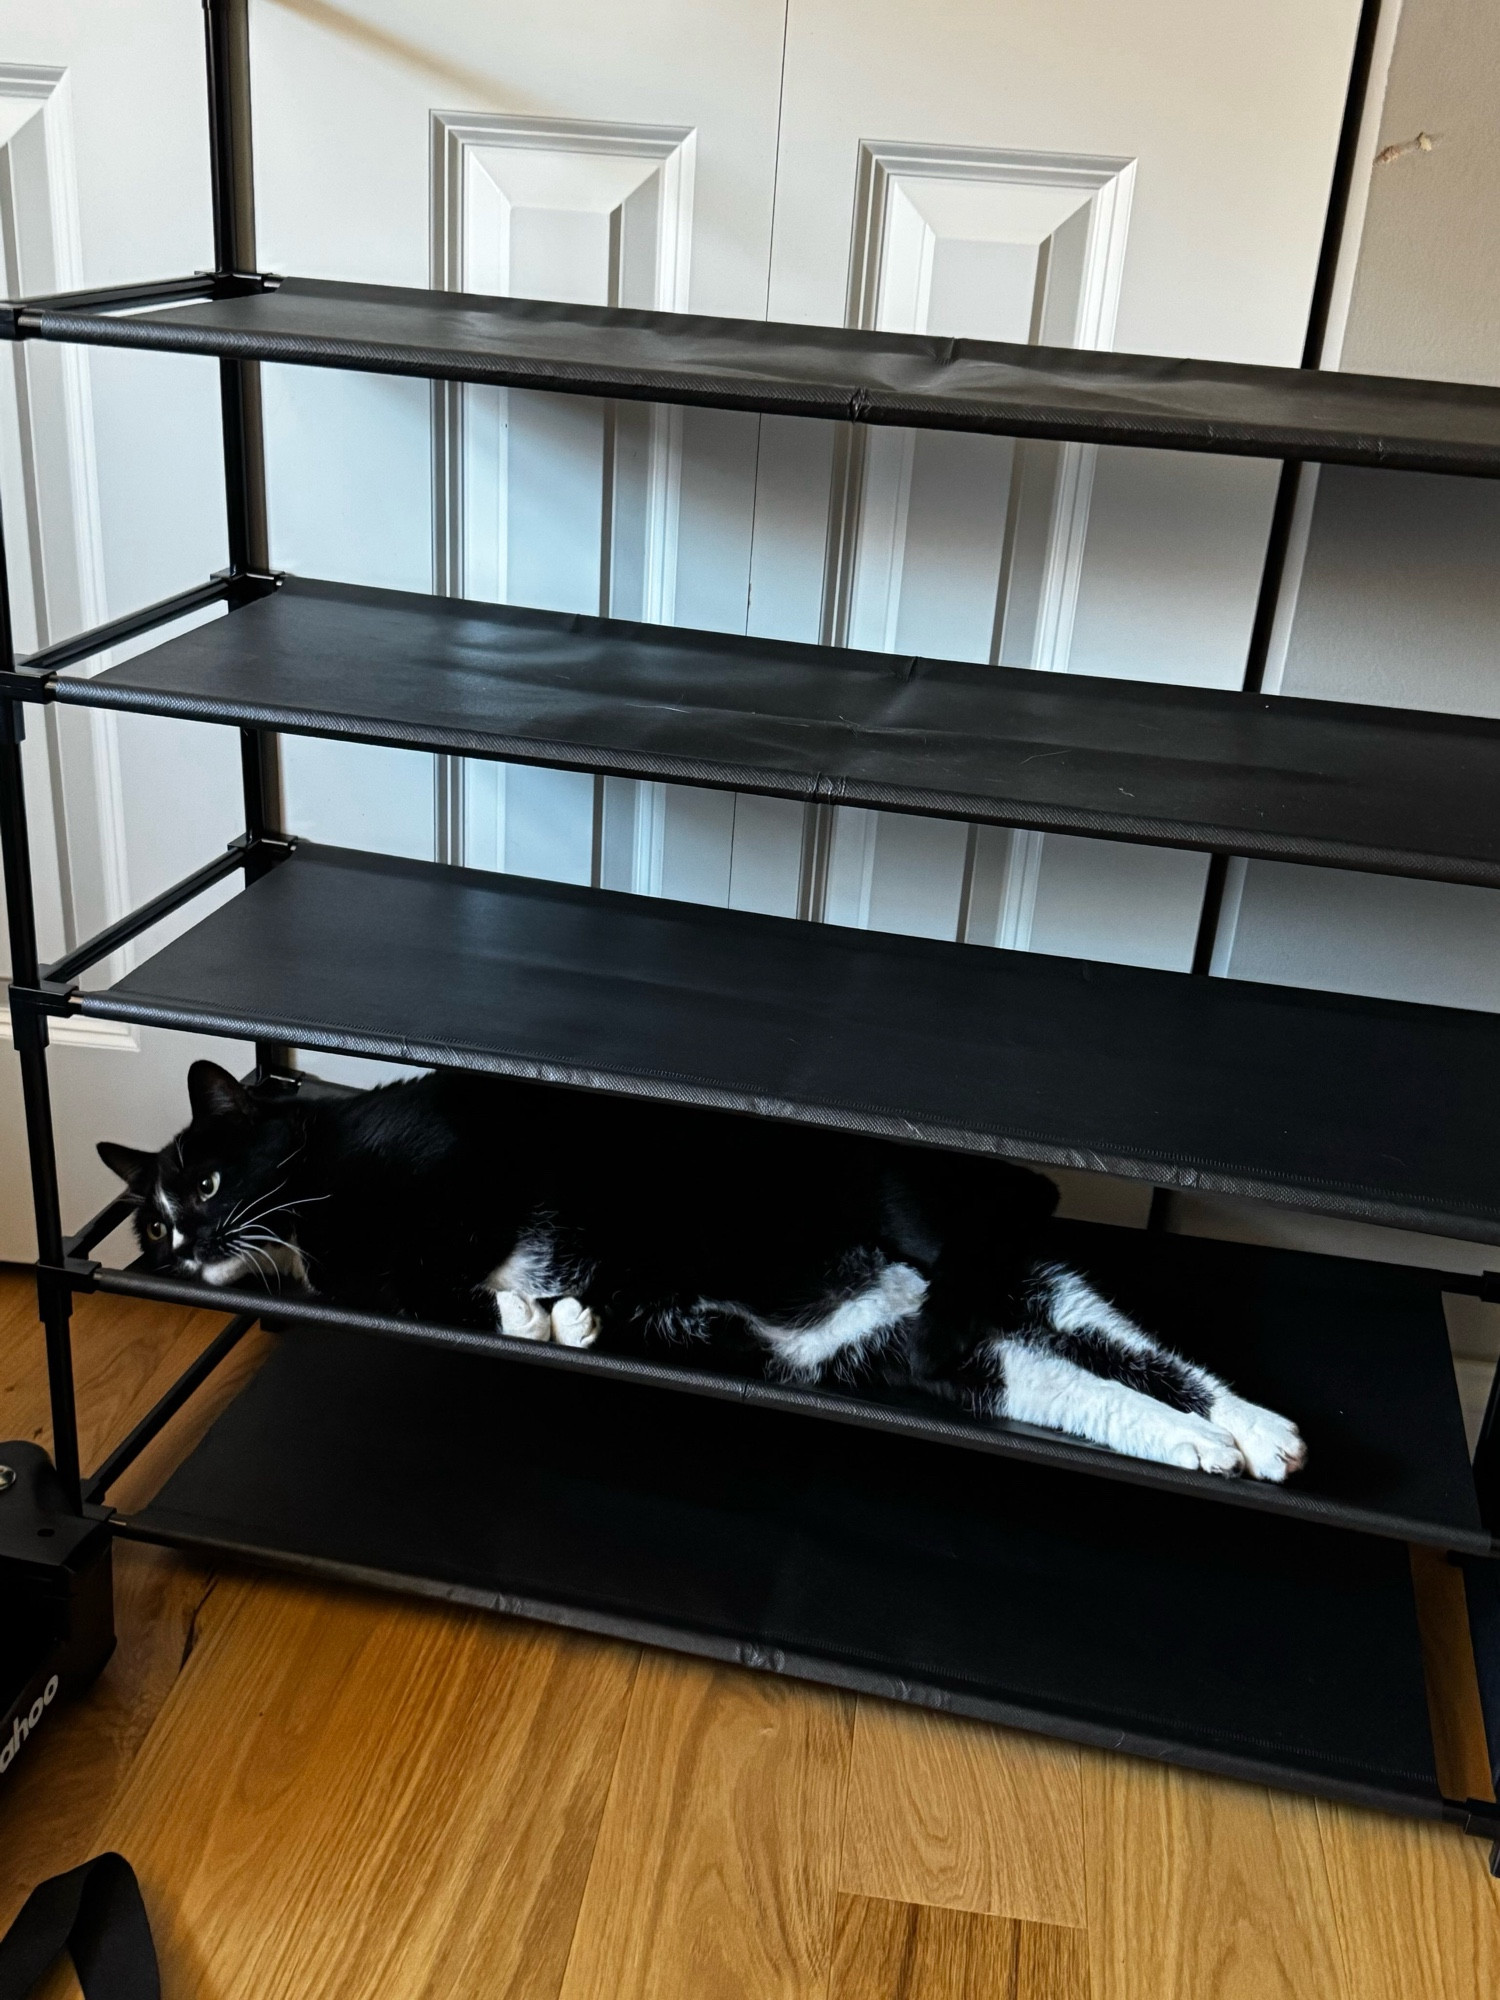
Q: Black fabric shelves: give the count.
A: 5